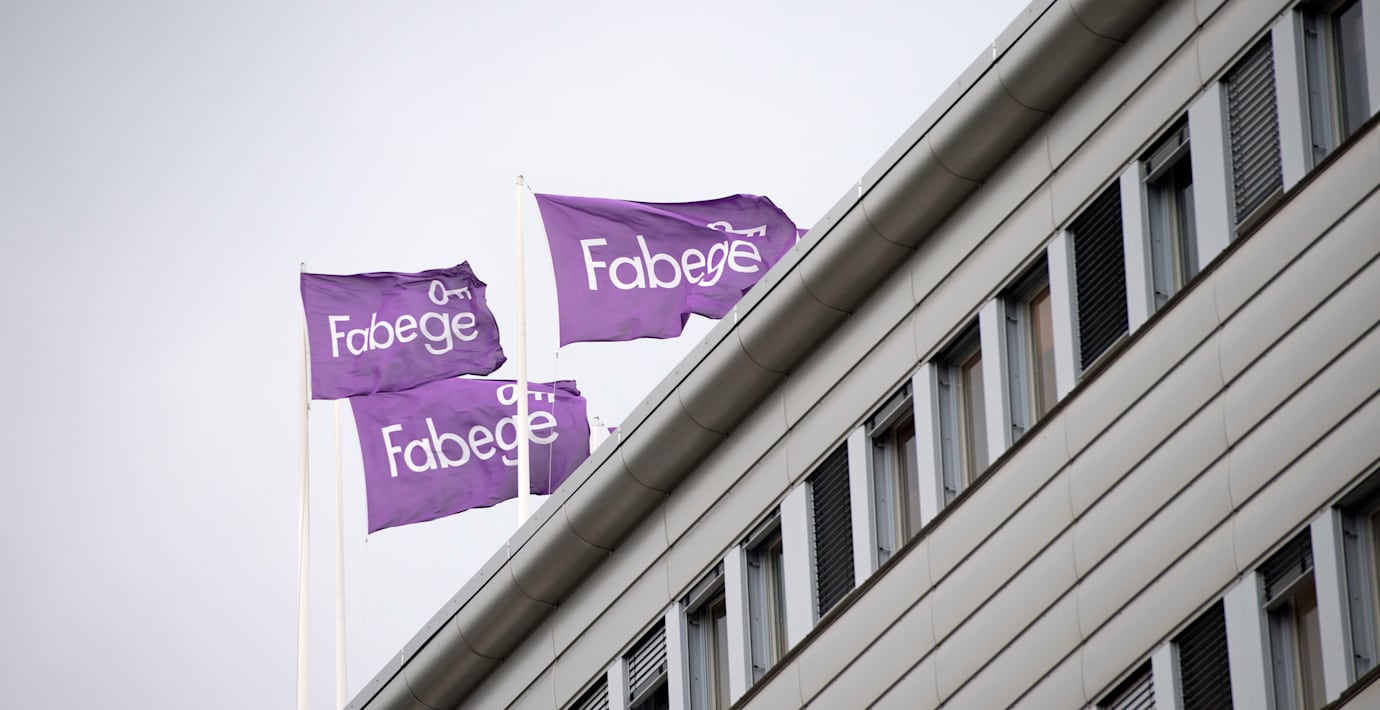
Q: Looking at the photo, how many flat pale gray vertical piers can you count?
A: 15